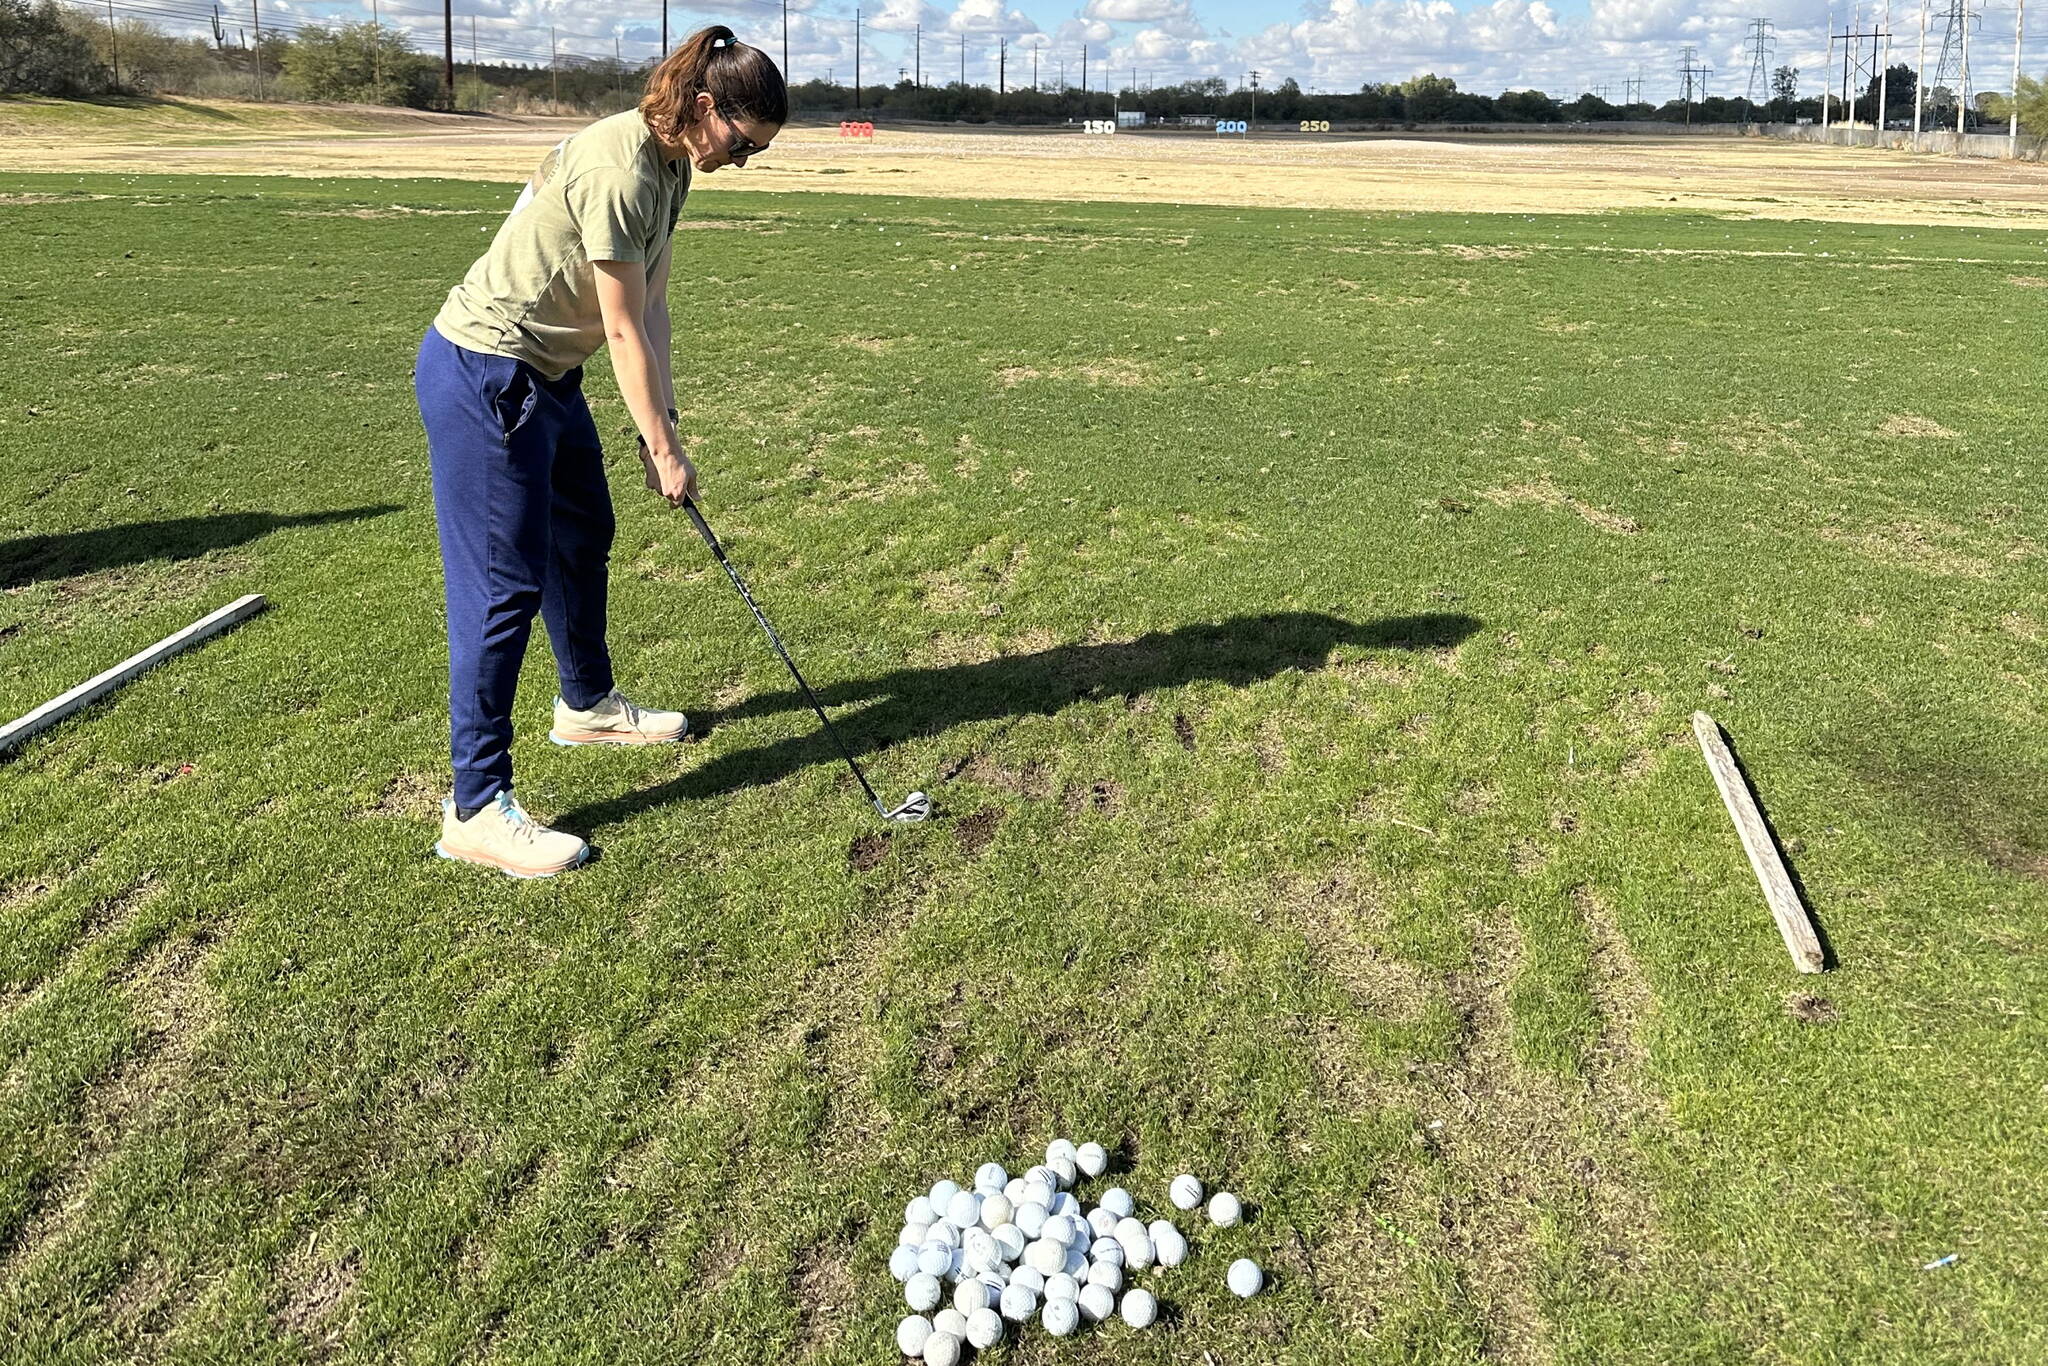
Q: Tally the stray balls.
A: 3